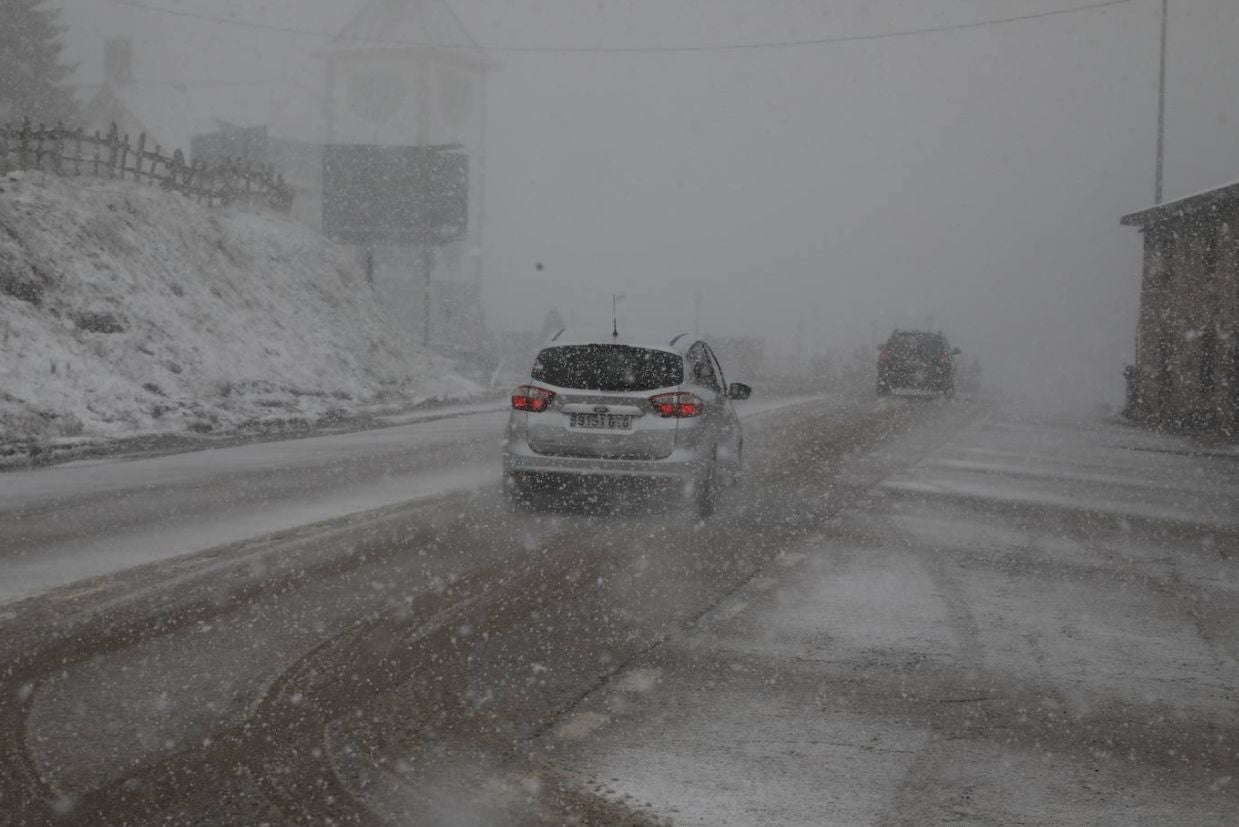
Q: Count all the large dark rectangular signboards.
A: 1